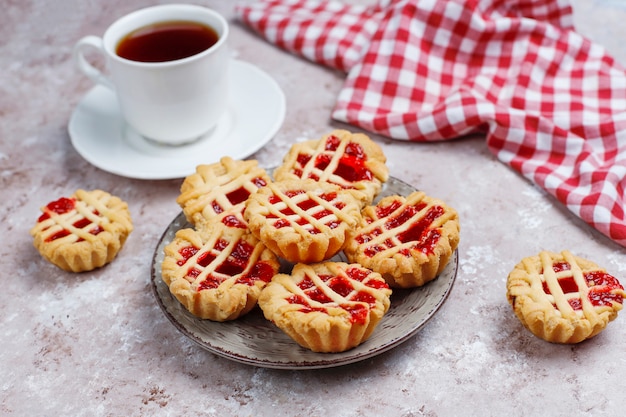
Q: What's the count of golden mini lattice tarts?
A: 8